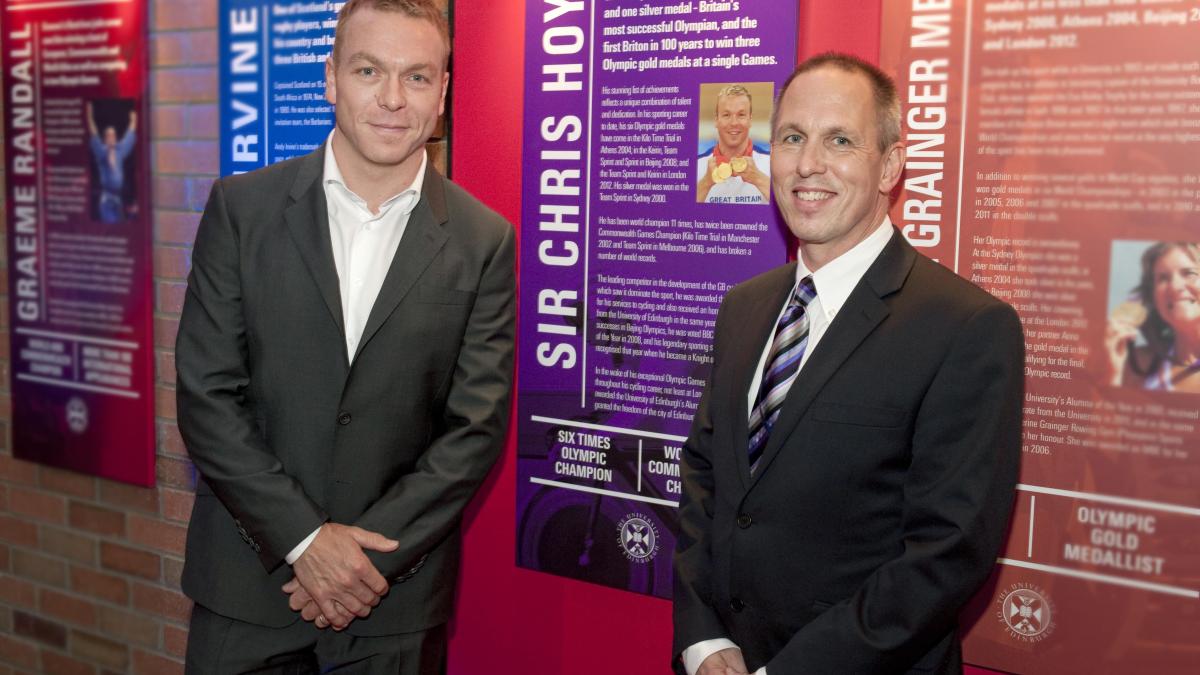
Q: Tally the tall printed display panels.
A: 4